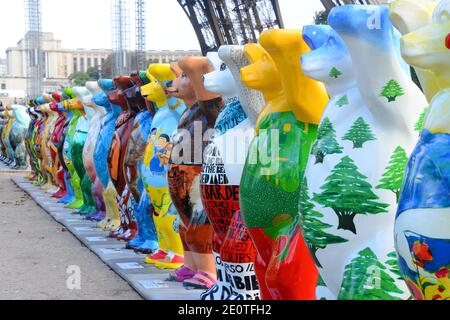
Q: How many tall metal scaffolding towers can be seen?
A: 3